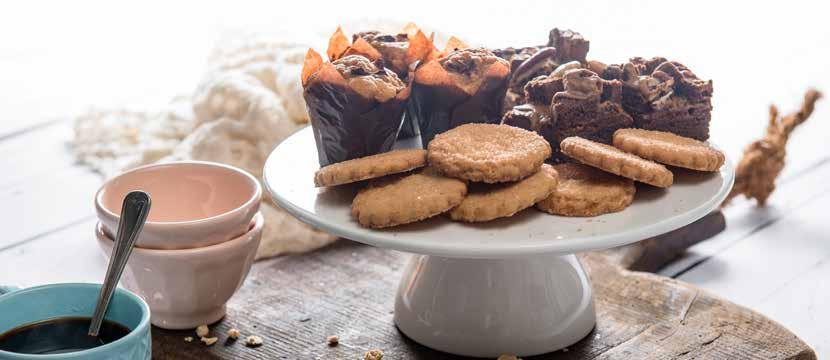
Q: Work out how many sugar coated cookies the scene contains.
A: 7